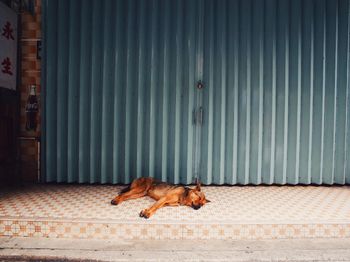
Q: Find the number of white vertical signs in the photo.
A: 1